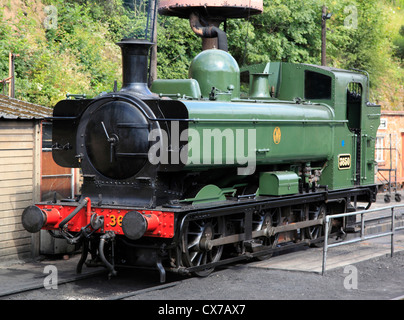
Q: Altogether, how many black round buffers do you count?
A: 2